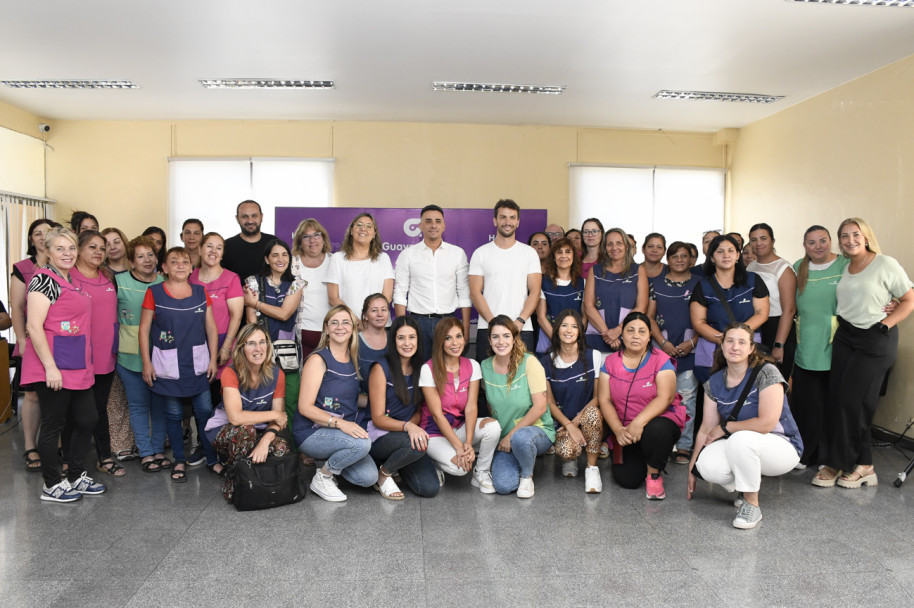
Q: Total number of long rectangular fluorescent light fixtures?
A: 5